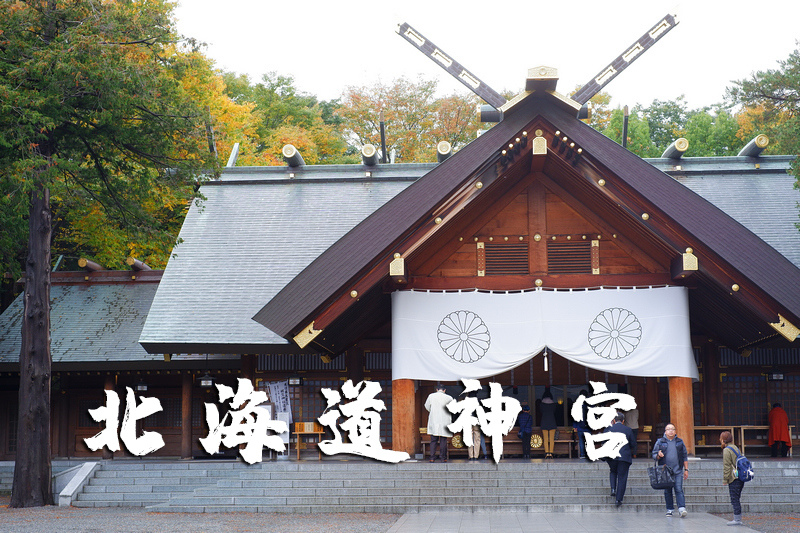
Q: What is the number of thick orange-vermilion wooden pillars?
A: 2